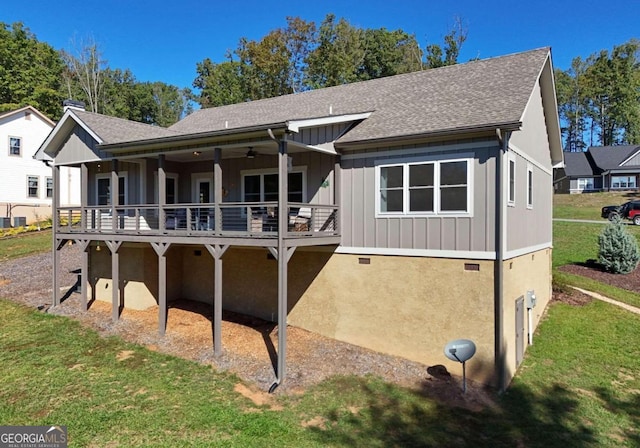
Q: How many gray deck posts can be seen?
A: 6